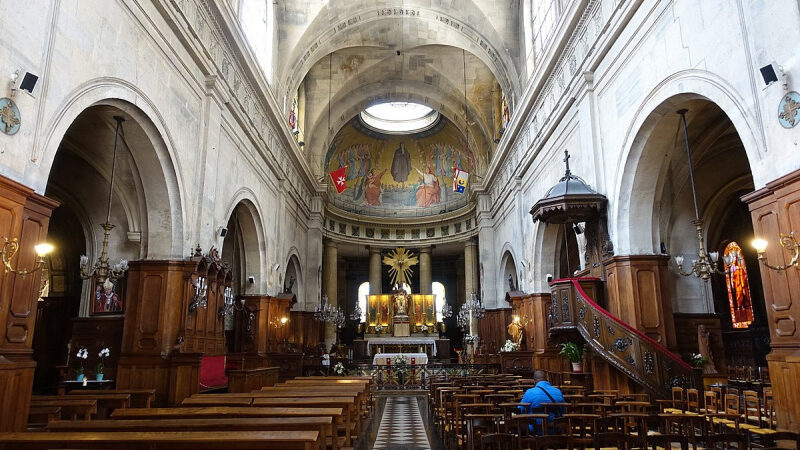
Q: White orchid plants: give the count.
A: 2